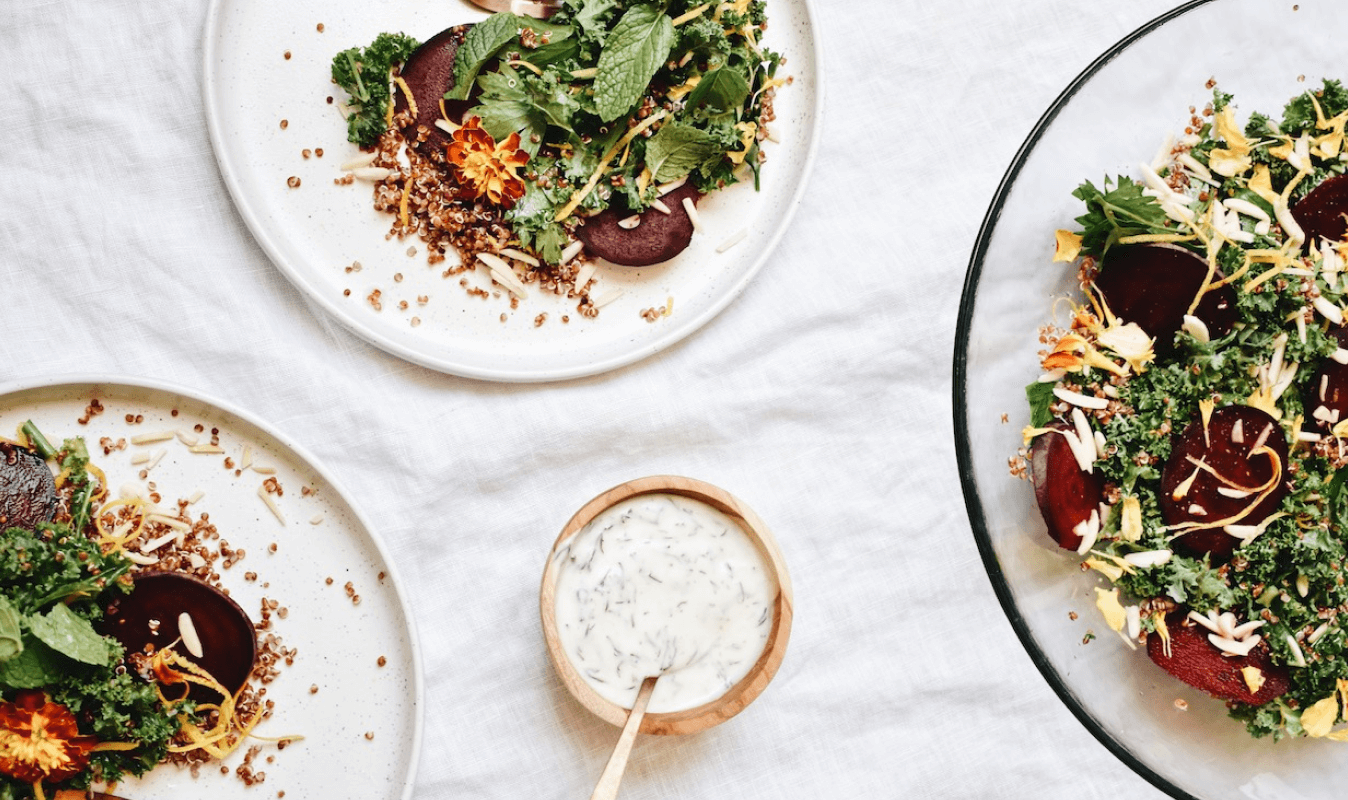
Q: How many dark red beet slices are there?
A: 10